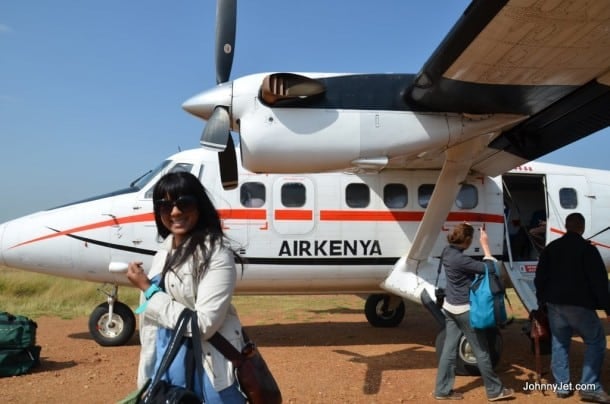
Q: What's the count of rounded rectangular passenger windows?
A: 7